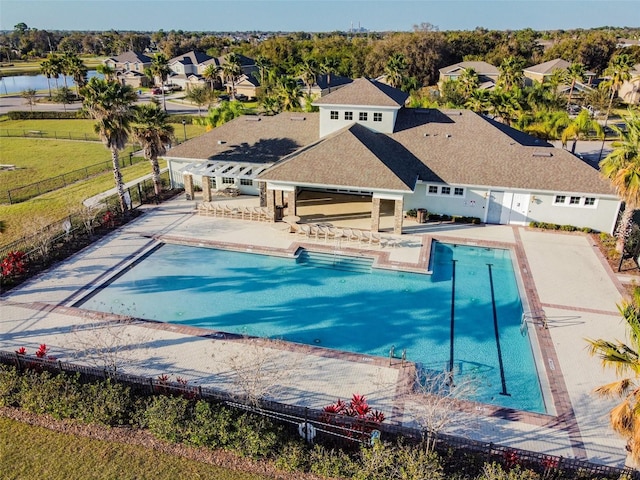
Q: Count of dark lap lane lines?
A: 2